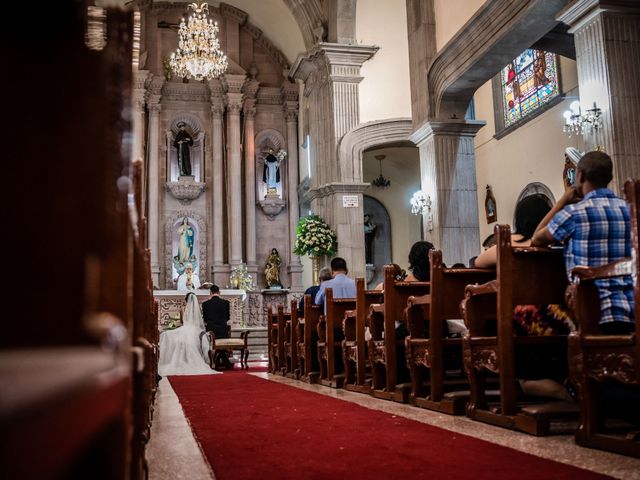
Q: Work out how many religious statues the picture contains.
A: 5